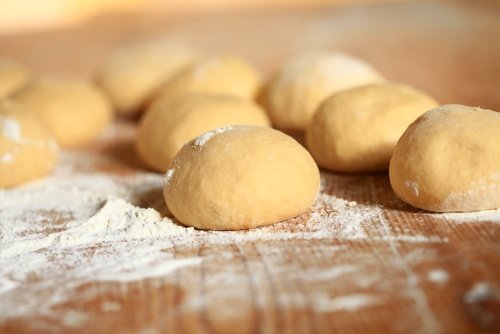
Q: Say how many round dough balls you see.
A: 10